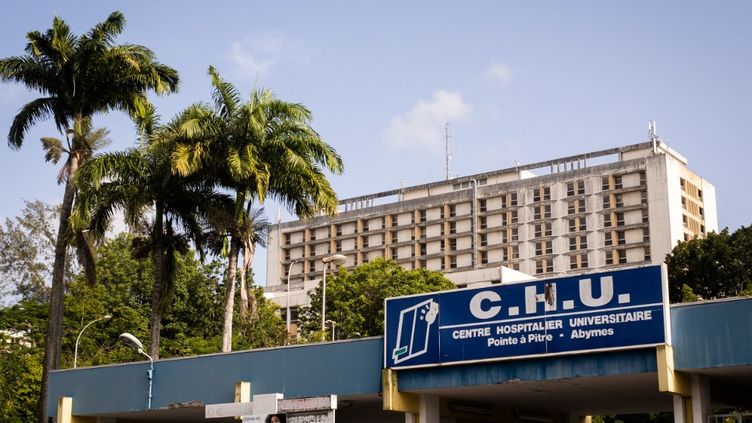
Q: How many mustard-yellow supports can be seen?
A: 4